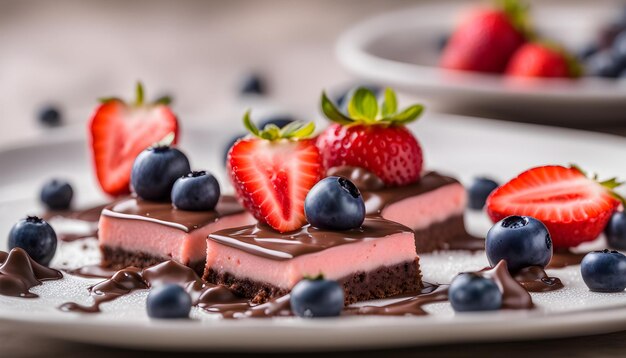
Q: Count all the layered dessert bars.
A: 3